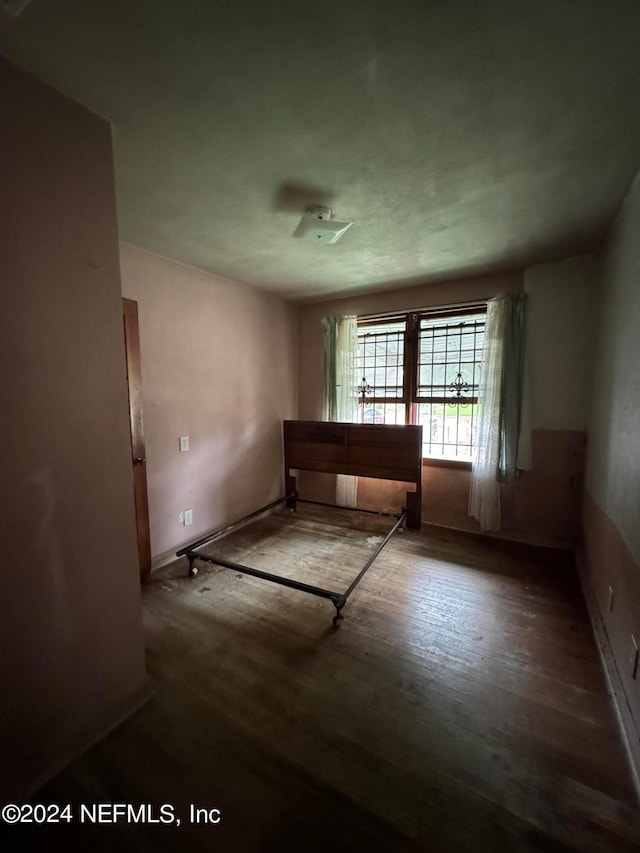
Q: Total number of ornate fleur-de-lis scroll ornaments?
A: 2